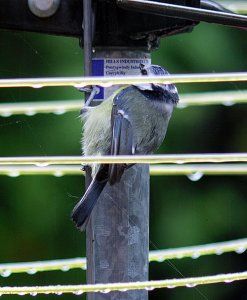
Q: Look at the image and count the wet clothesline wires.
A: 6